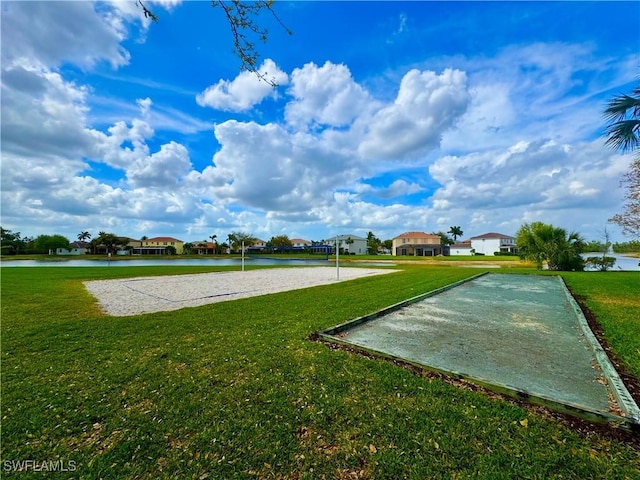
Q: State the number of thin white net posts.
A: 2